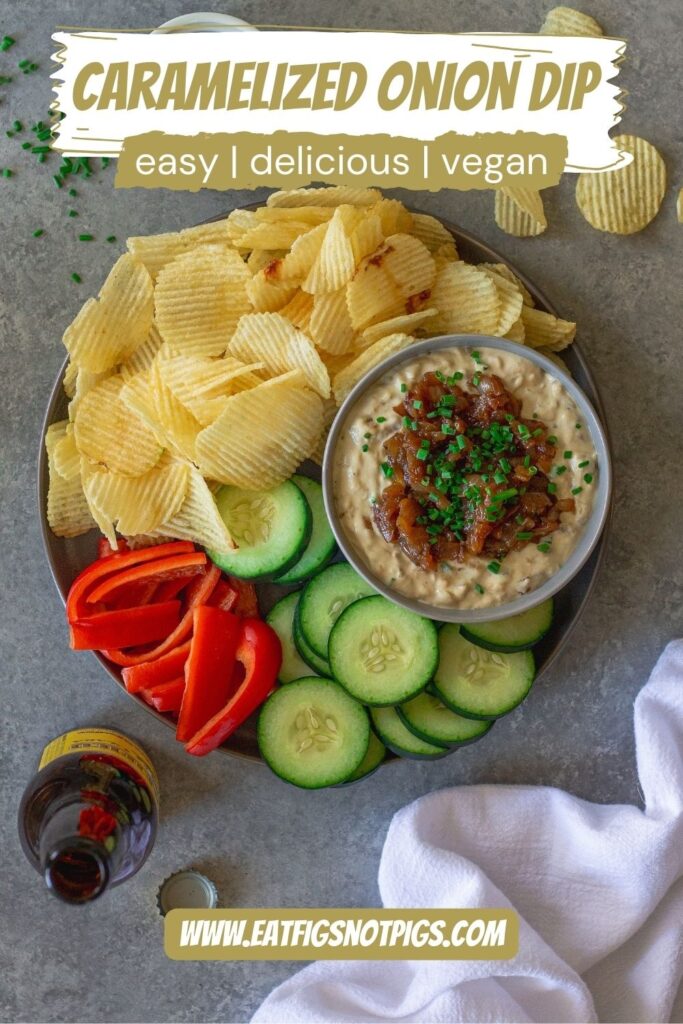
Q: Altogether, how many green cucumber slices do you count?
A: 12